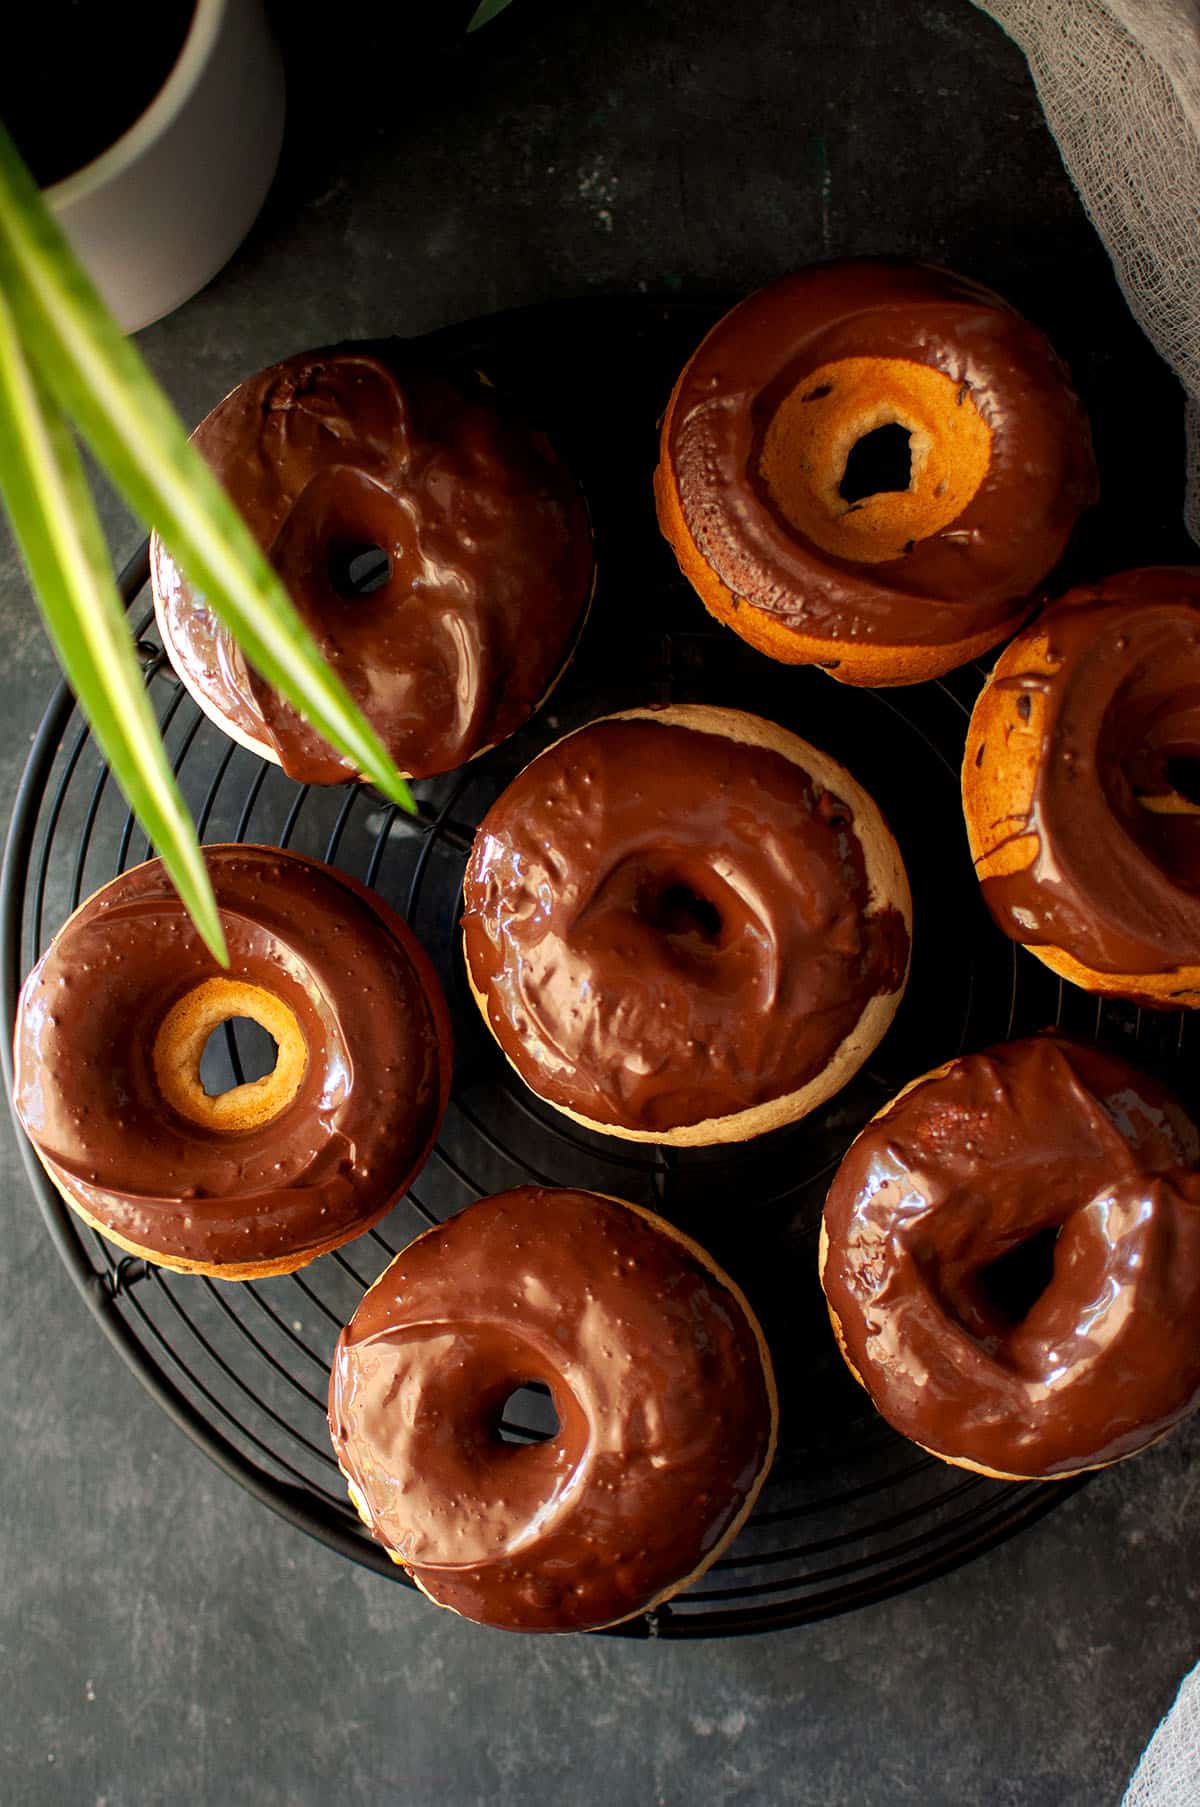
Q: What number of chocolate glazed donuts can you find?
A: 7